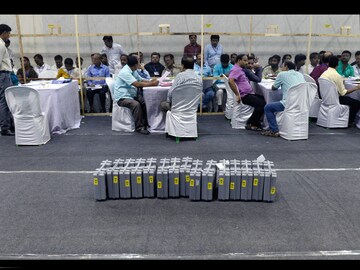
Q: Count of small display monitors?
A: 0